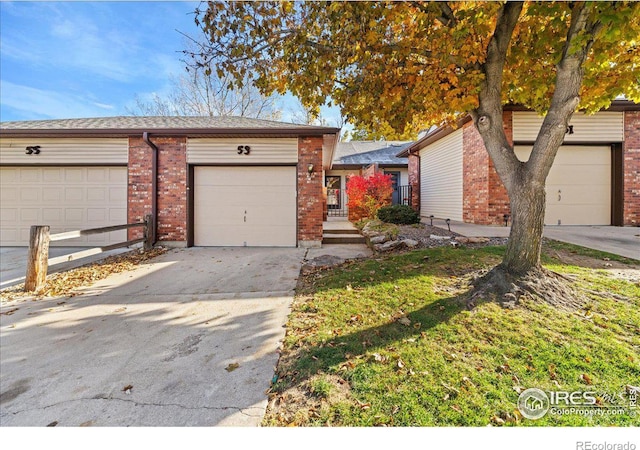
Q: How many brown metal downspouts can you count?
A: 2